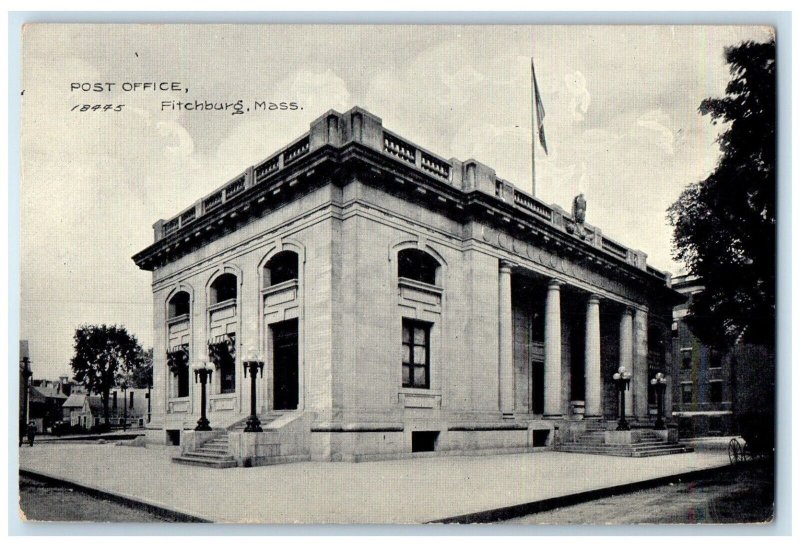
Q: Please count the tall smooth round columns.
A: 4